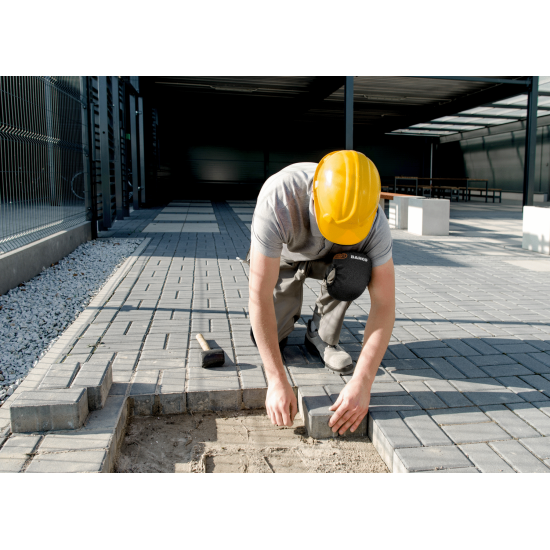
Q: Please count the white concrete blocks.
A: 3